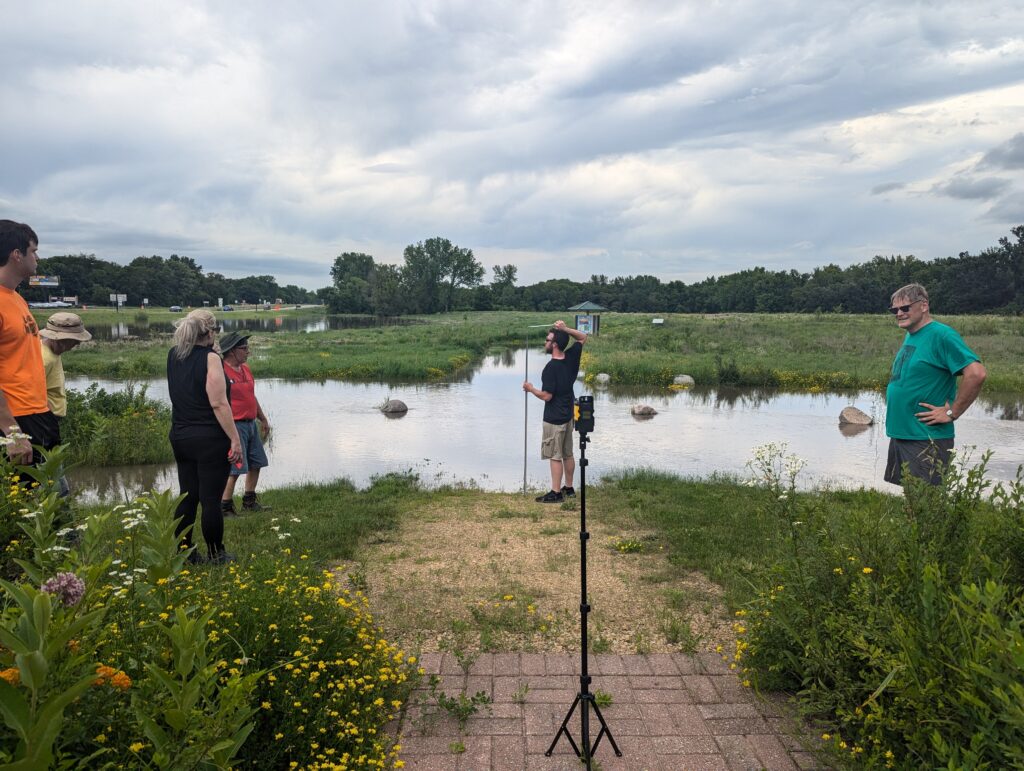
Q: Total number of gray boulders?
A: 5